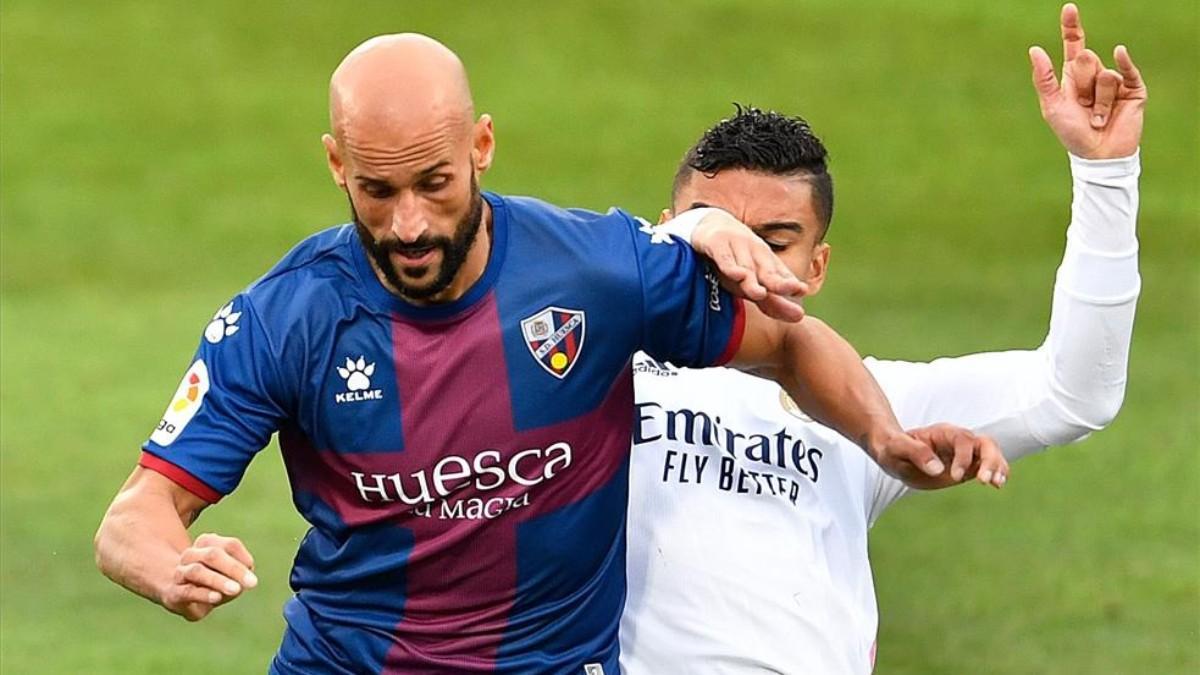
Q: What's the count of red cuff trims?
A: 2